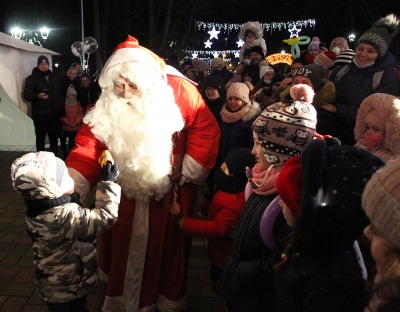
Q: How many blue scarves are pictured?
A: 0